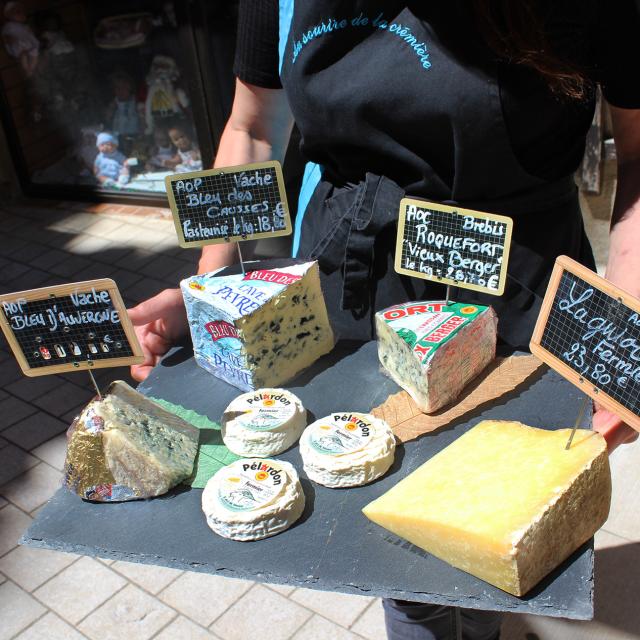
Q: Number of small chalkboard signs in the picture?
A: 4